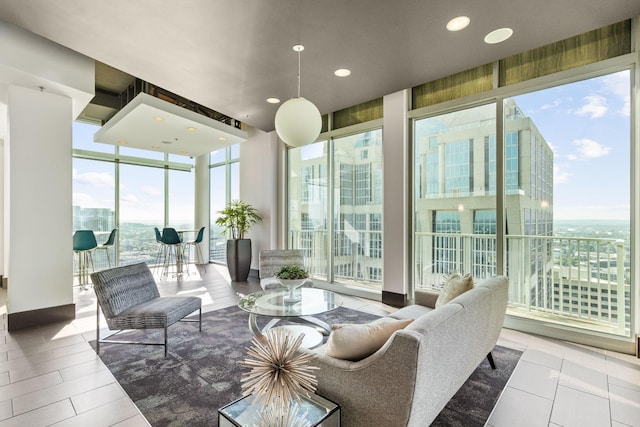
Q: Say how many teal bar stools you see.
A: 5